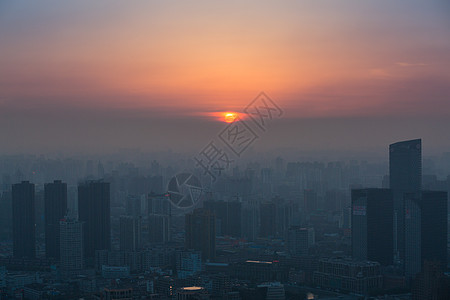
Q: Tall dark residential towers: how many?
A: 3